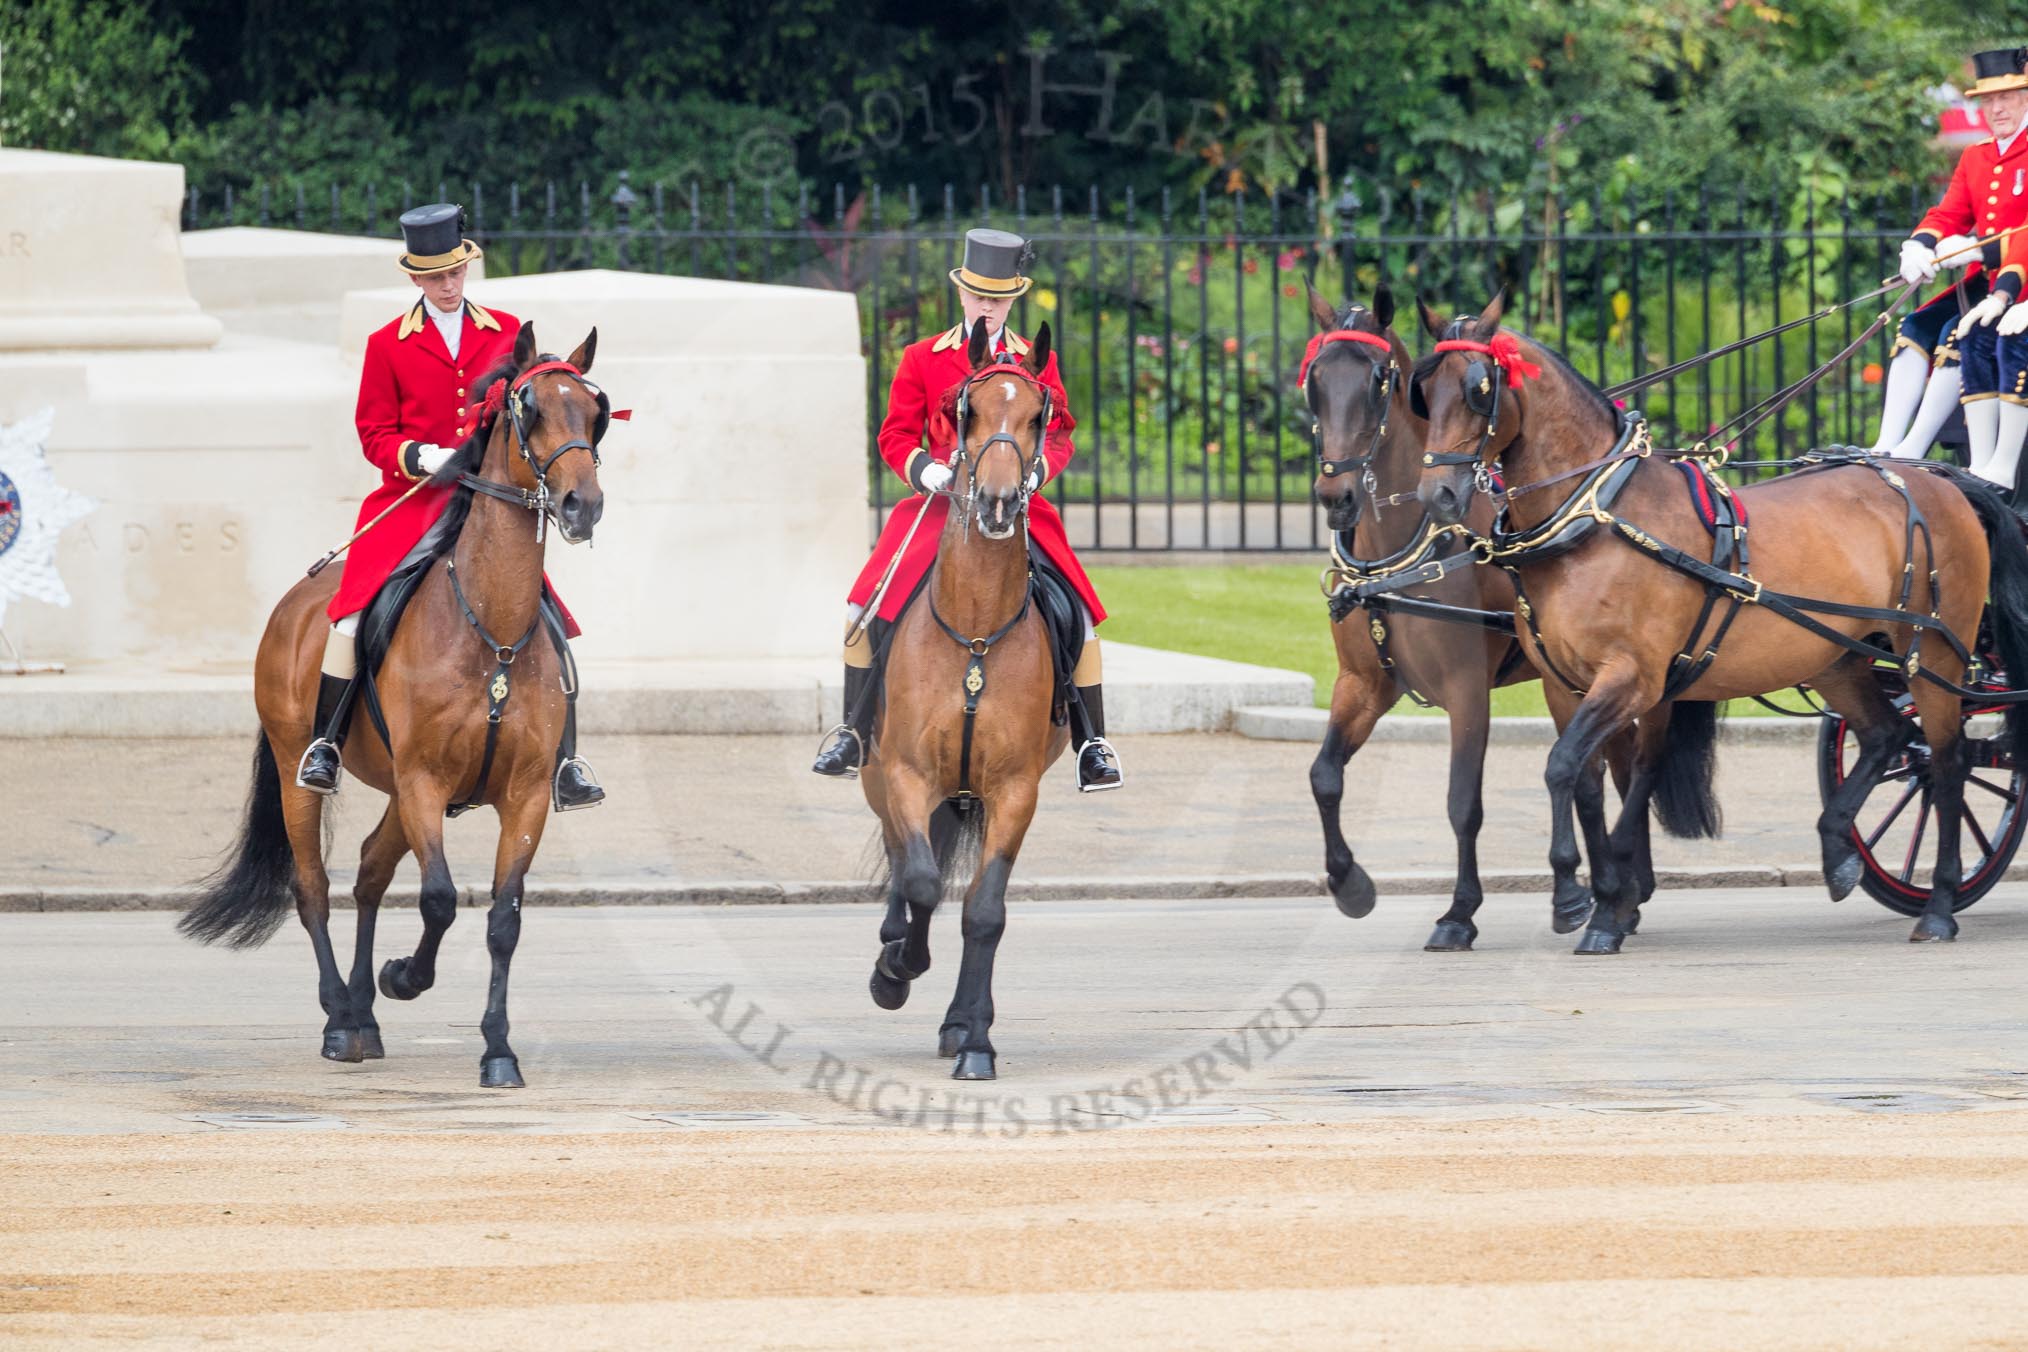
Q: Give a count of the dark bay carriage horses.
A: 2